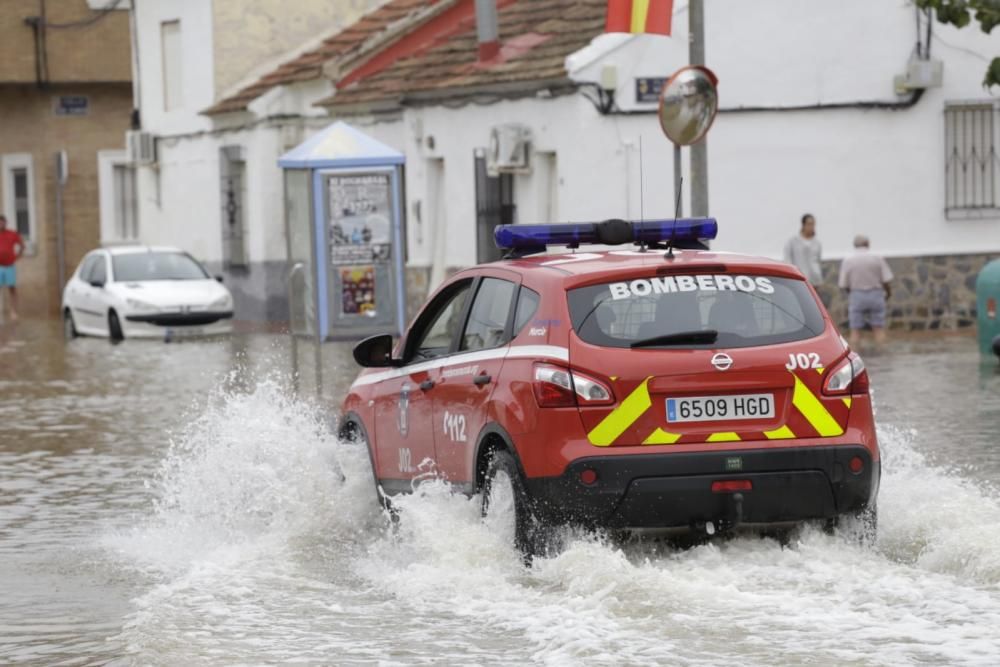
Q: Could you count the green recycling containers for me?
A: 1